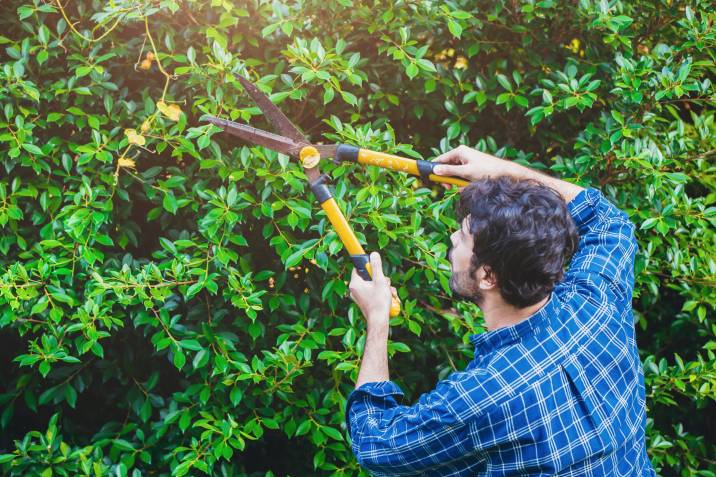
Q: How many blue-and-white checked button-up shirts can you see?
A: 1